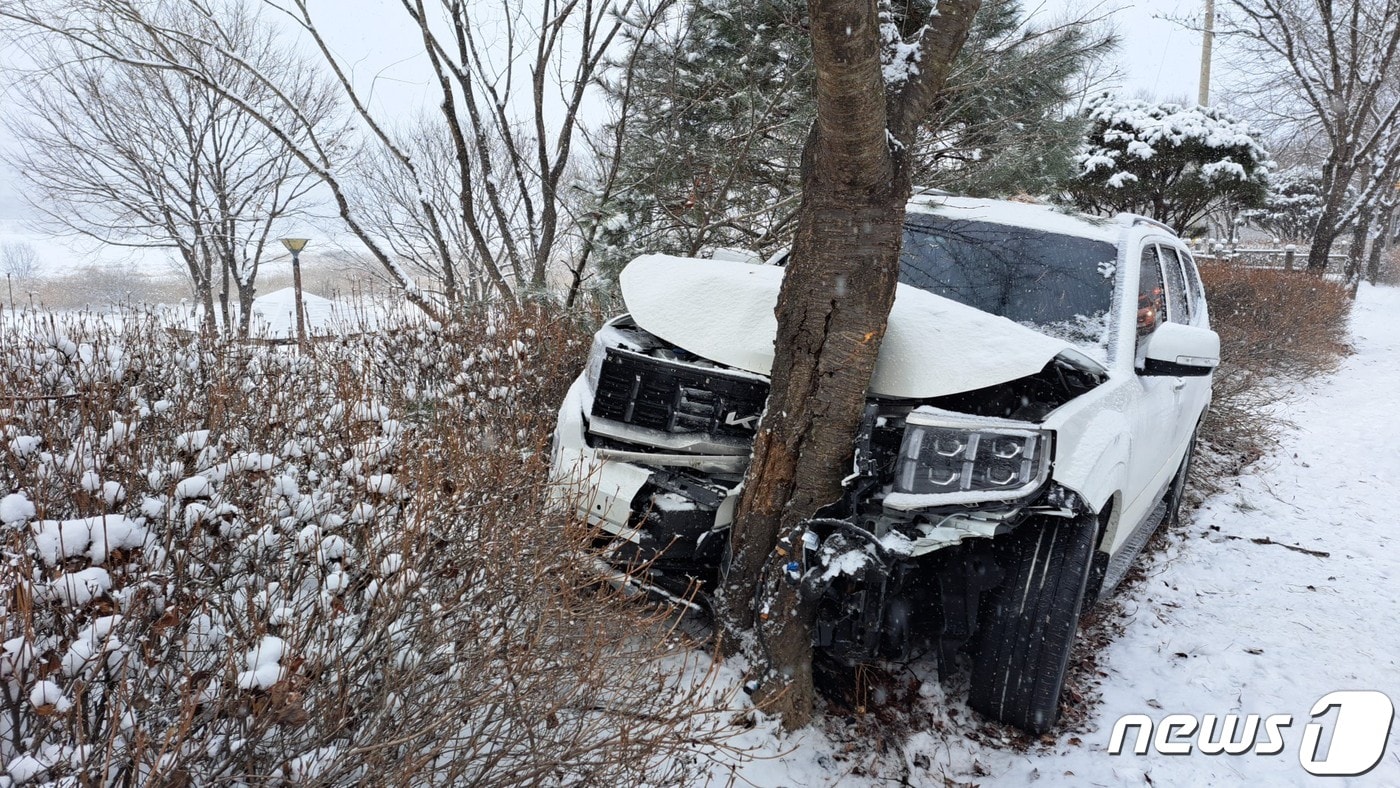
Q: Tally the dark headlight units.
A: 1